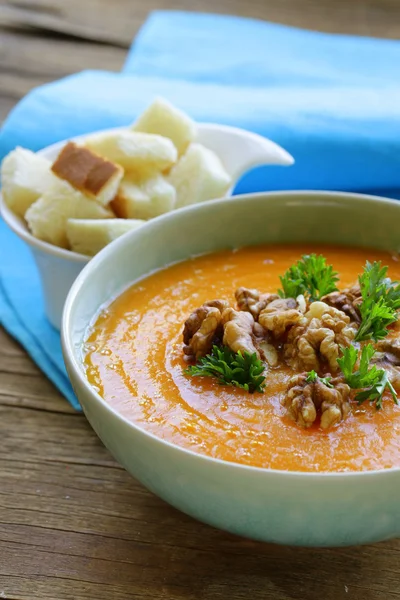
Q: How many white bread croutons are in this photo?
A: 8